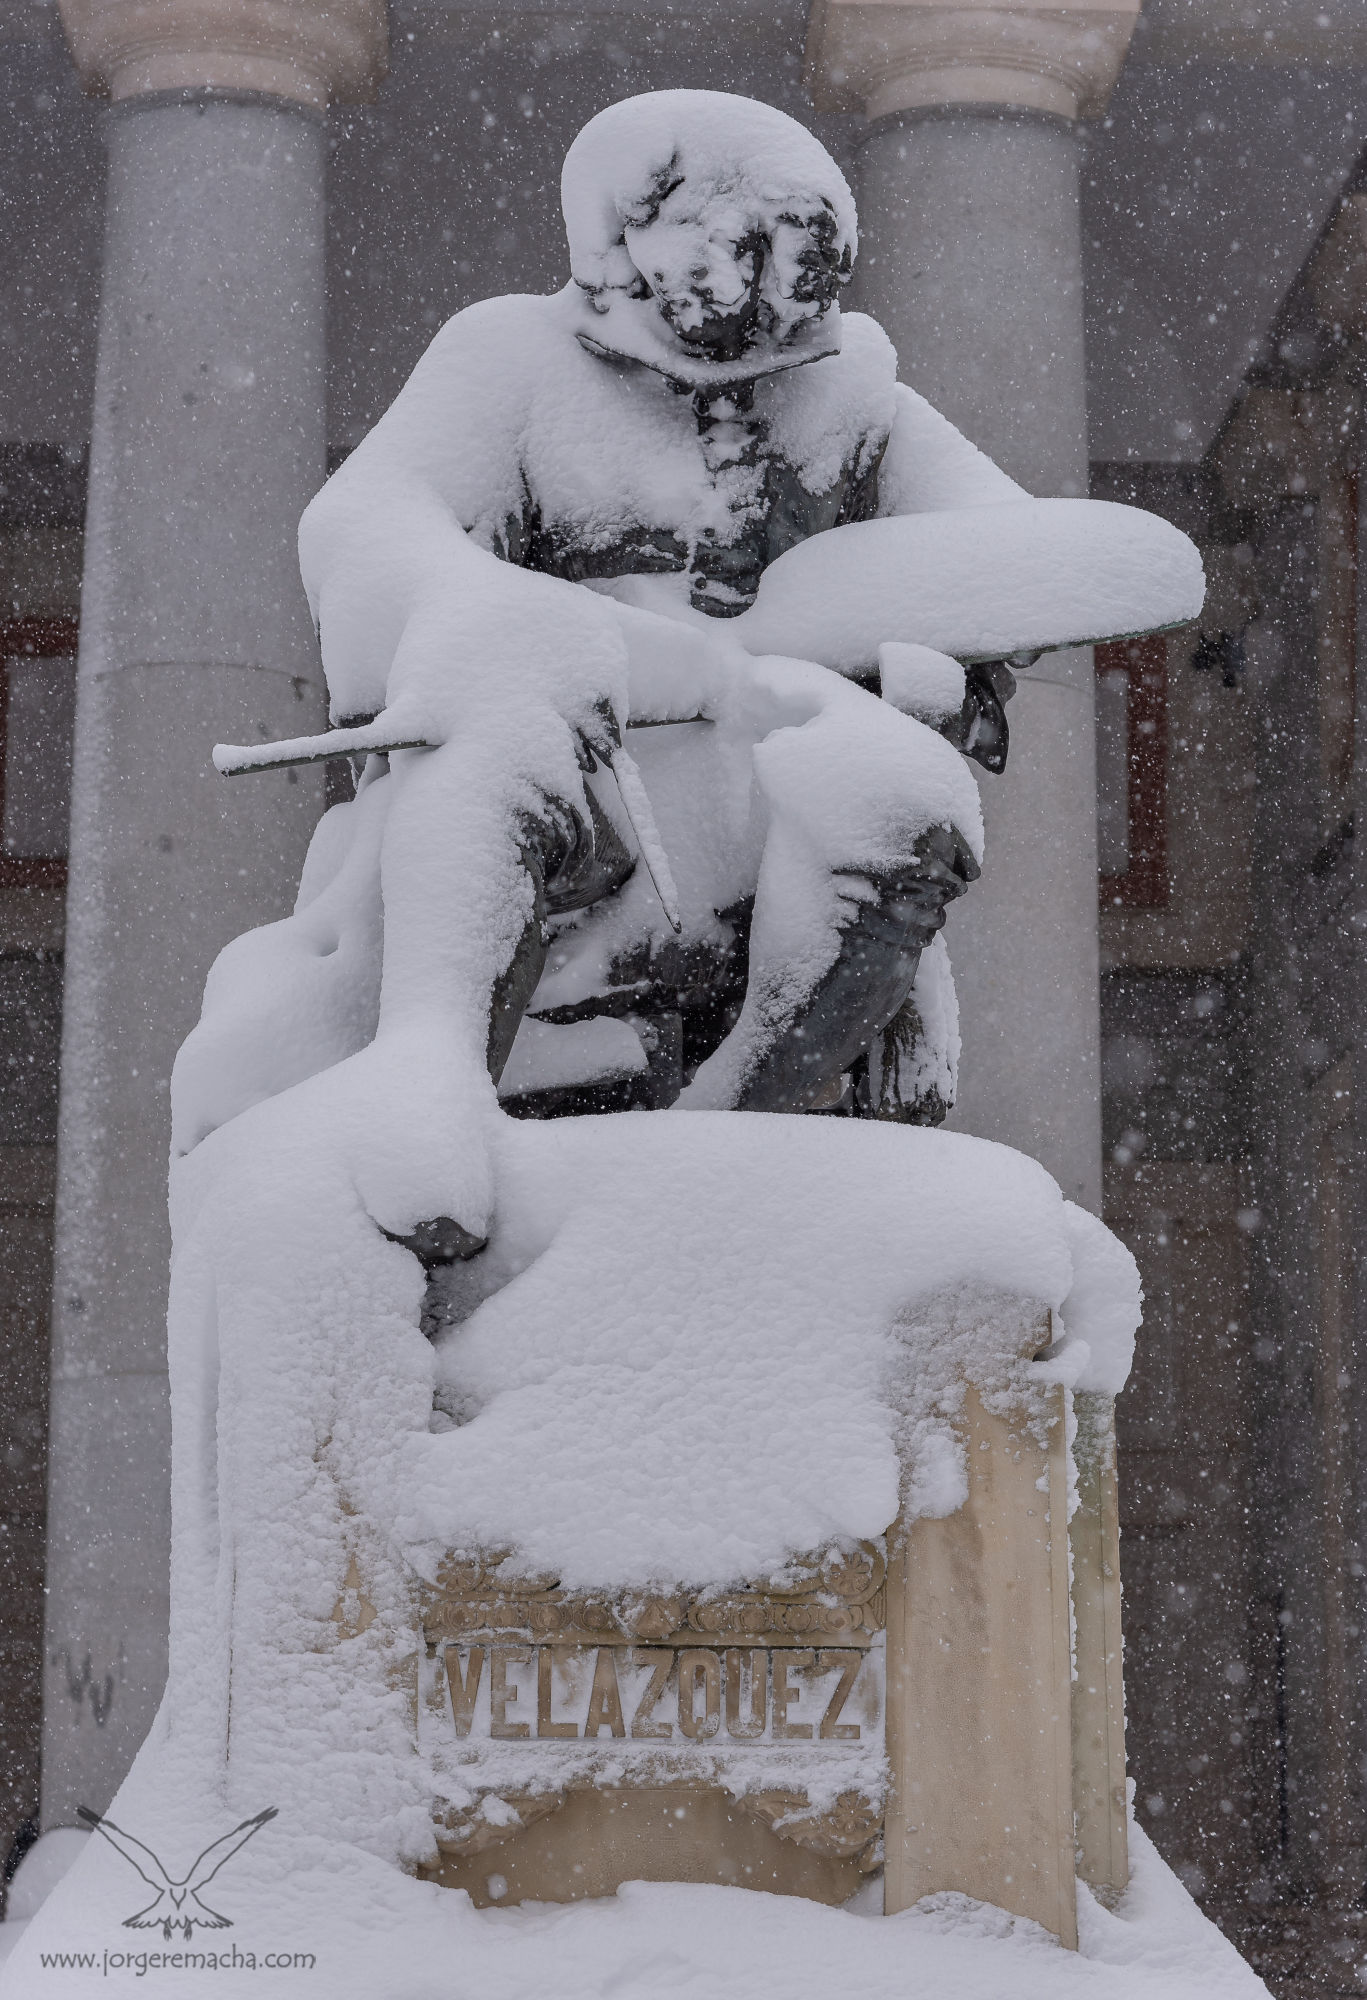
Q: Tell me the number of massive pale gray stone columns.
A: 2